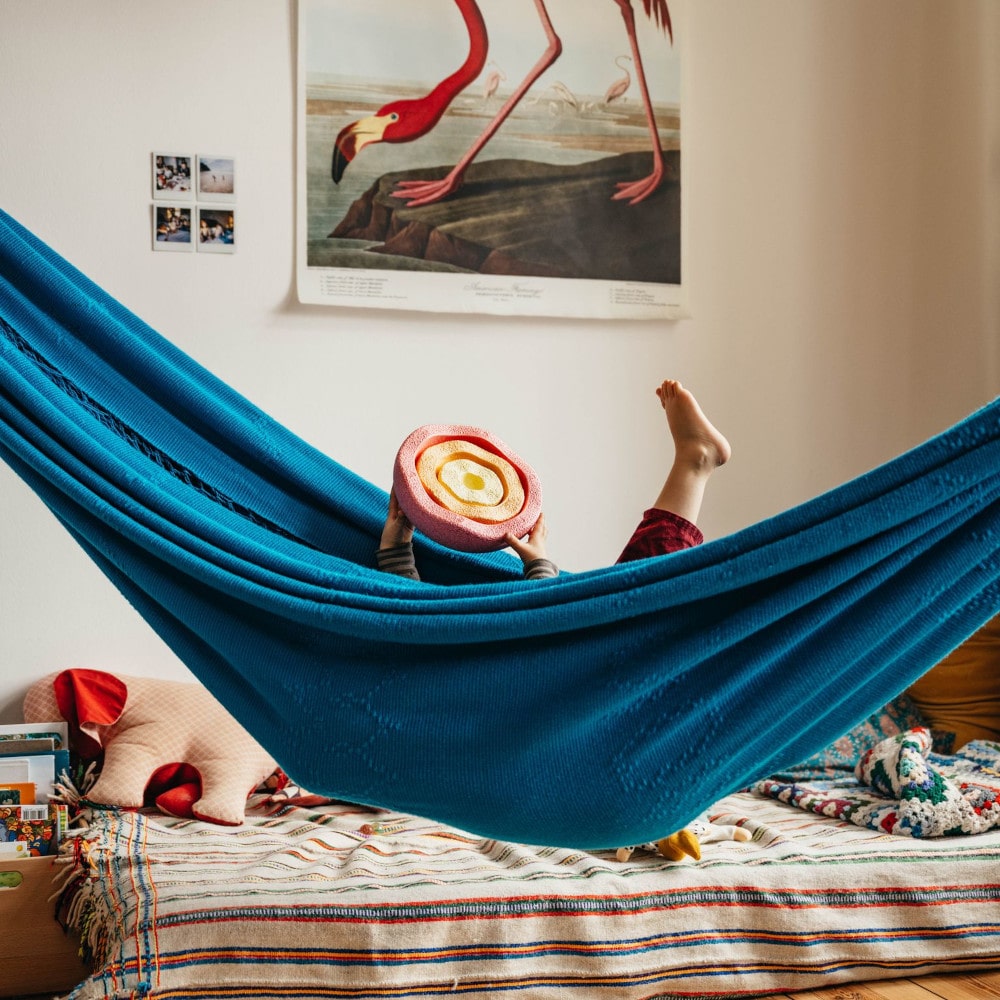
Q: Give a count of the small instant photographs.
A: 4